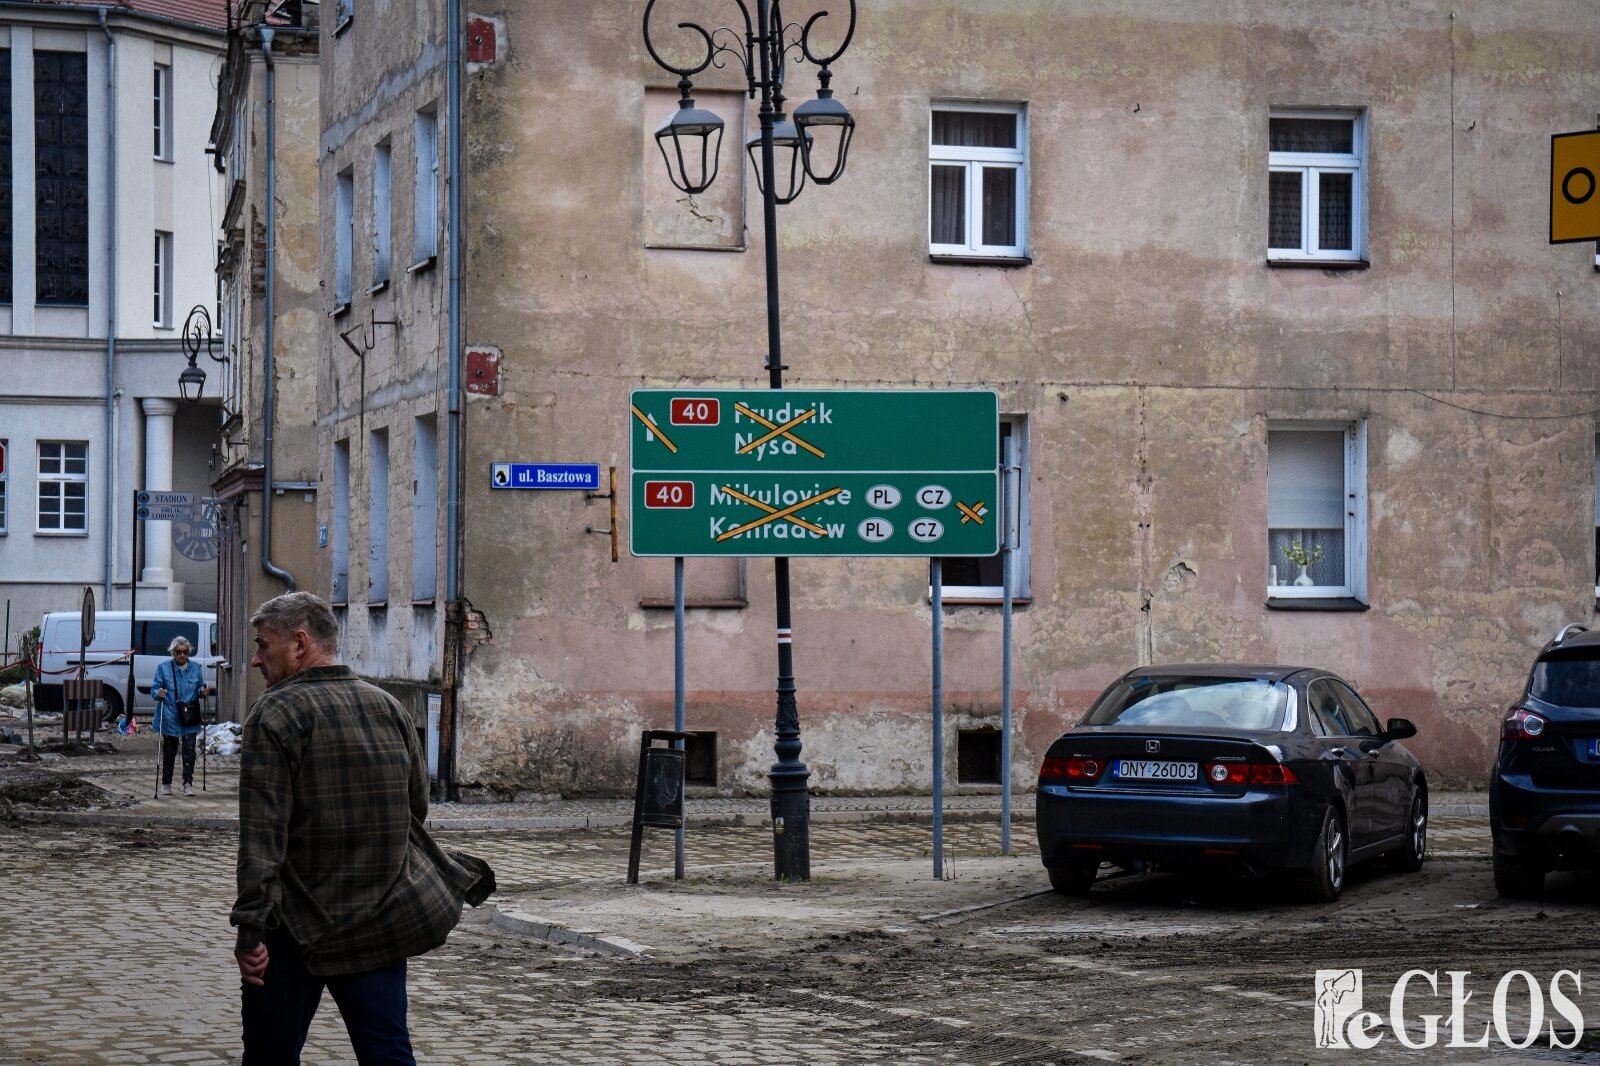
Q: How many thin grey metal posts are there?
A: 3